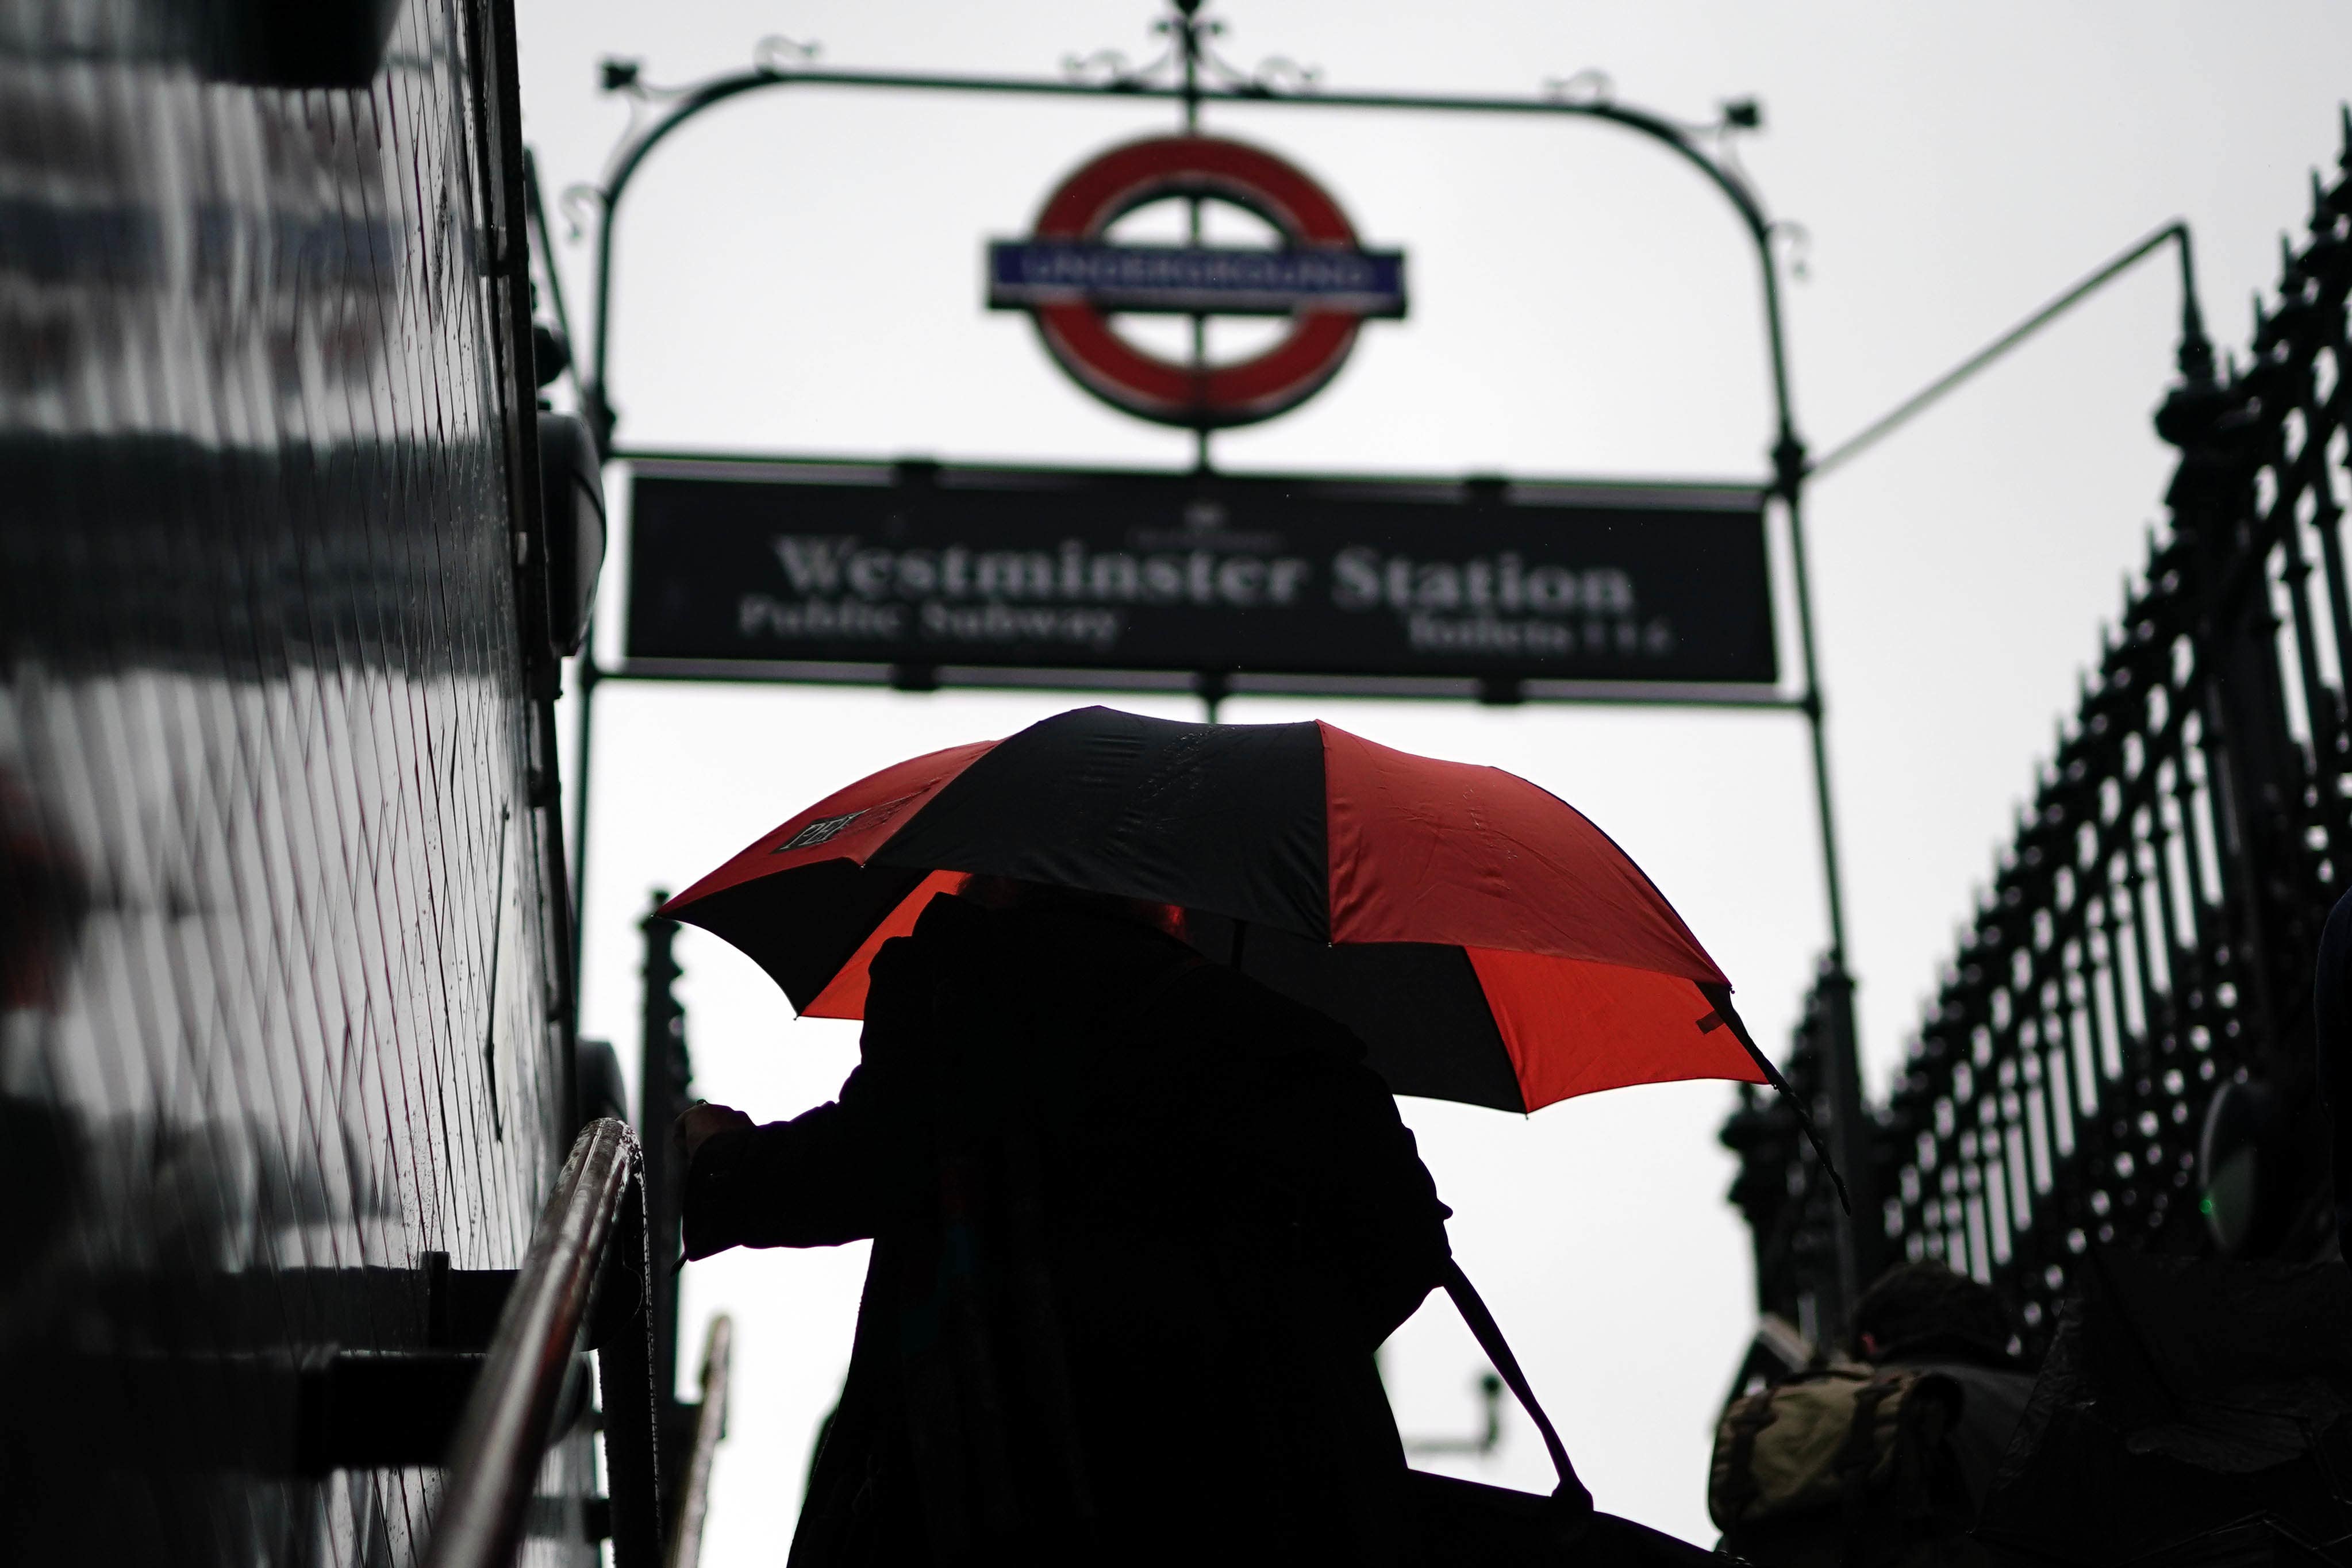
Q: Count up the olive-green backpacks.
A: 1